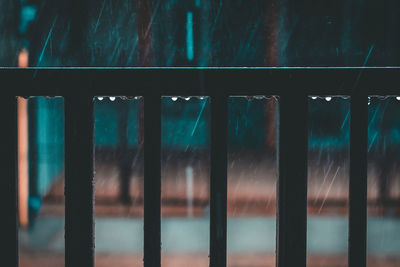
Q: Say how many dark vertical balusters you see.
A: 6